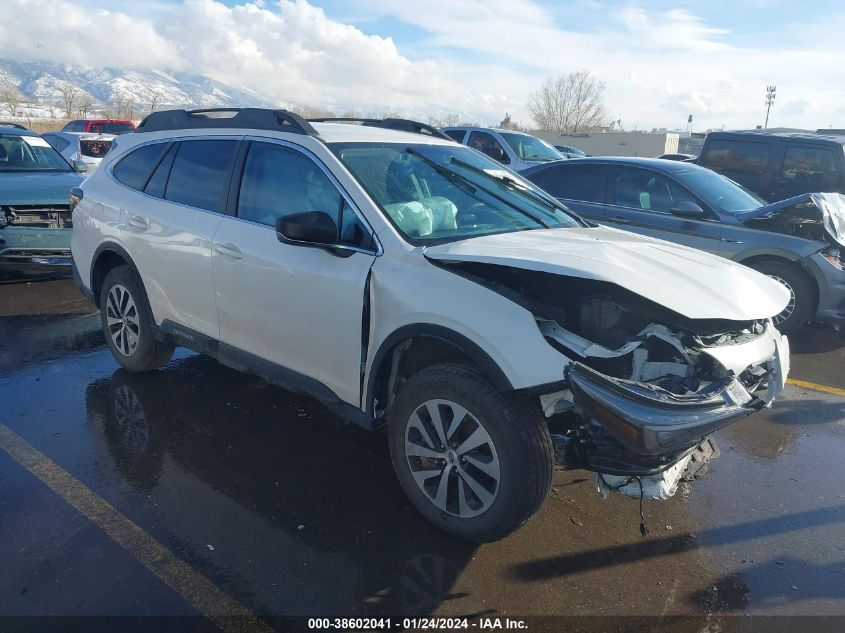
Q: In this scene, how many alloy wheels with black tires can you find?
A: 3